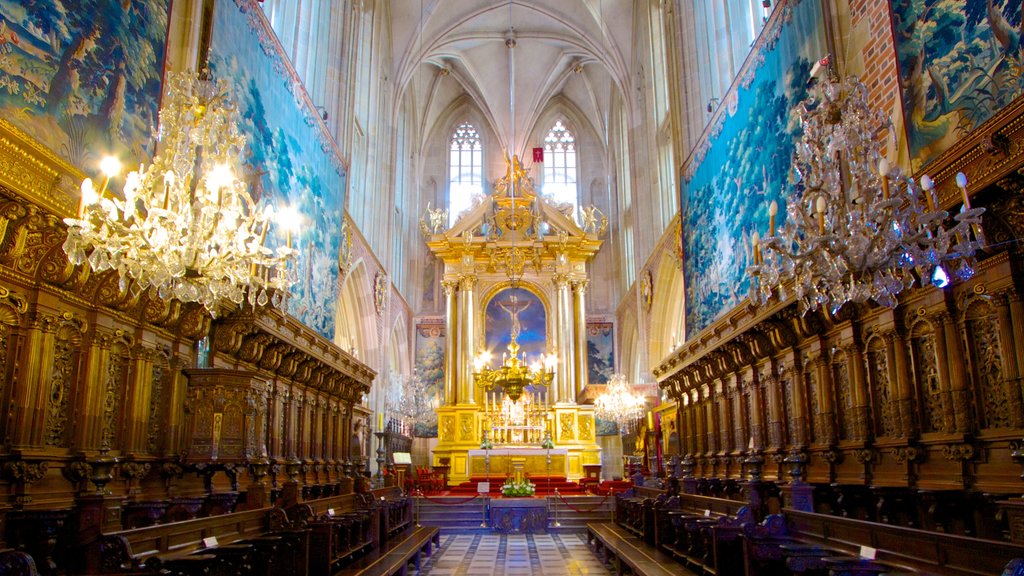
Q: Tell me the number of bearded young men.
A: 0